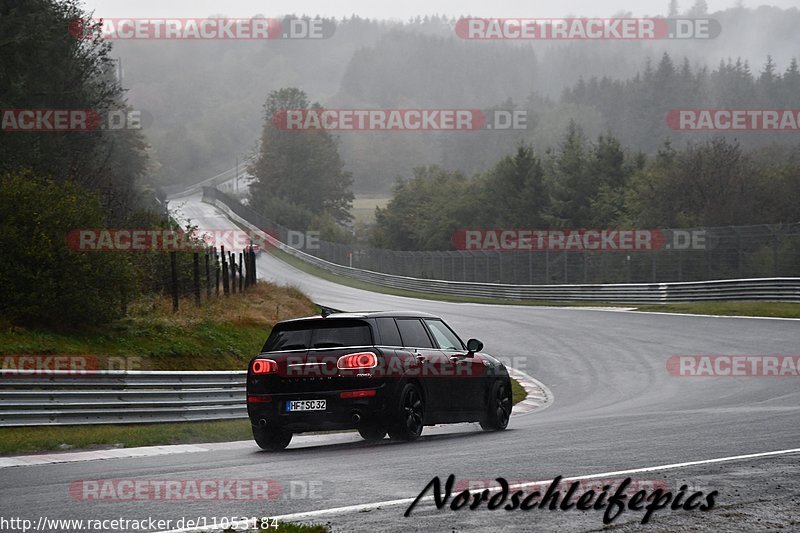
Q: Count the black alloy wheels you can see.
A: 2